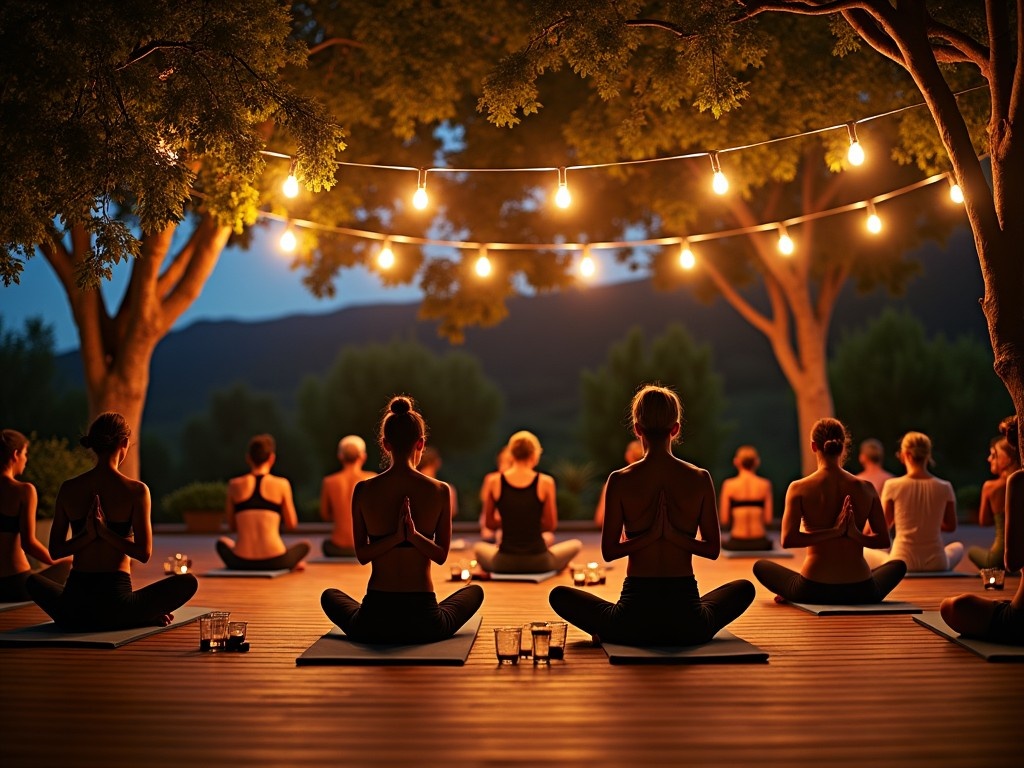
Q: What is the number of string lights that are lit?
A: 13